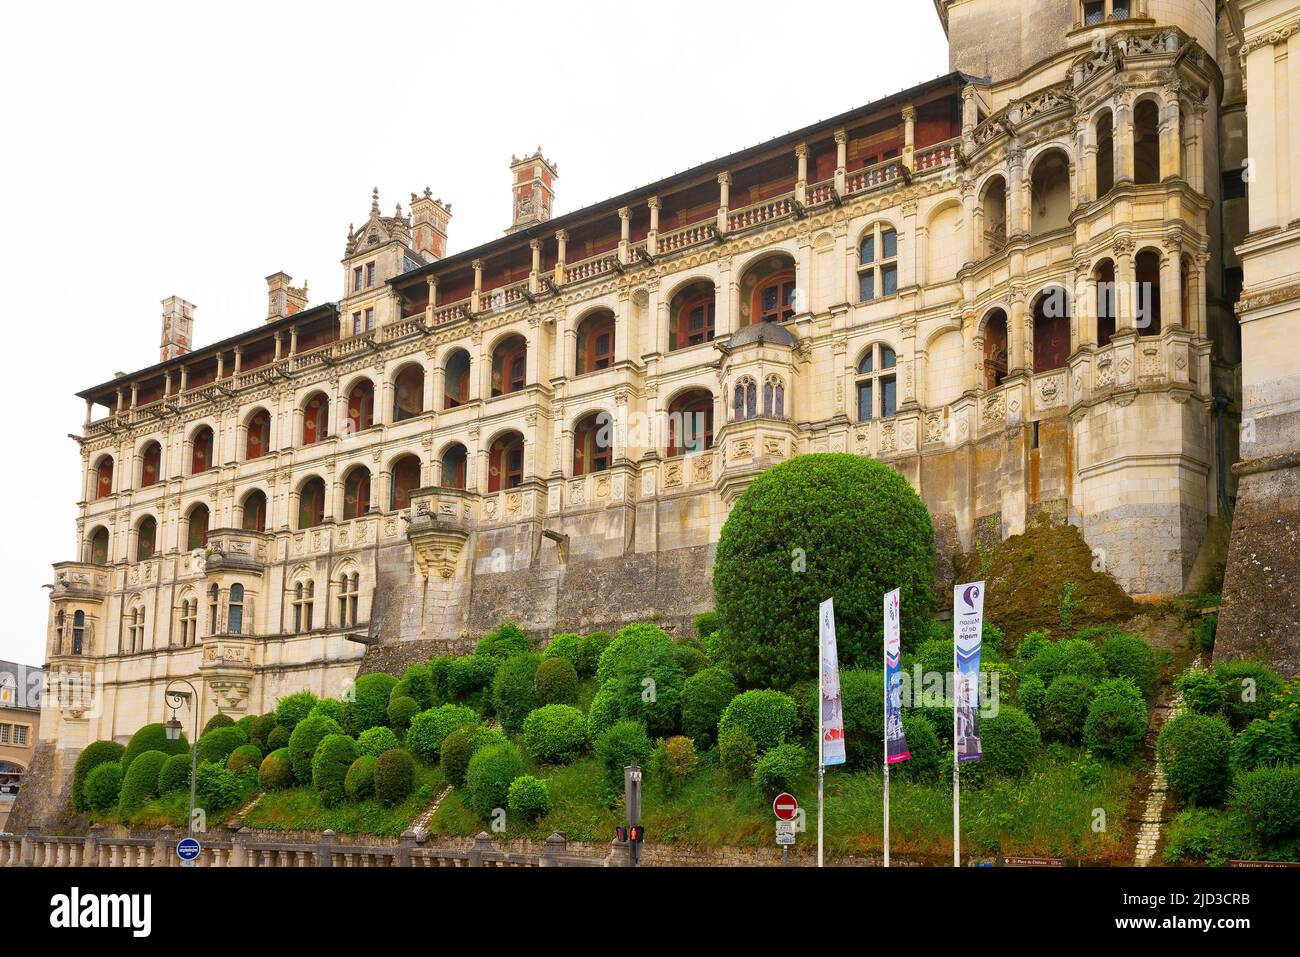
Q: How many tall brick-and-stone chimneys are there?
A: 4